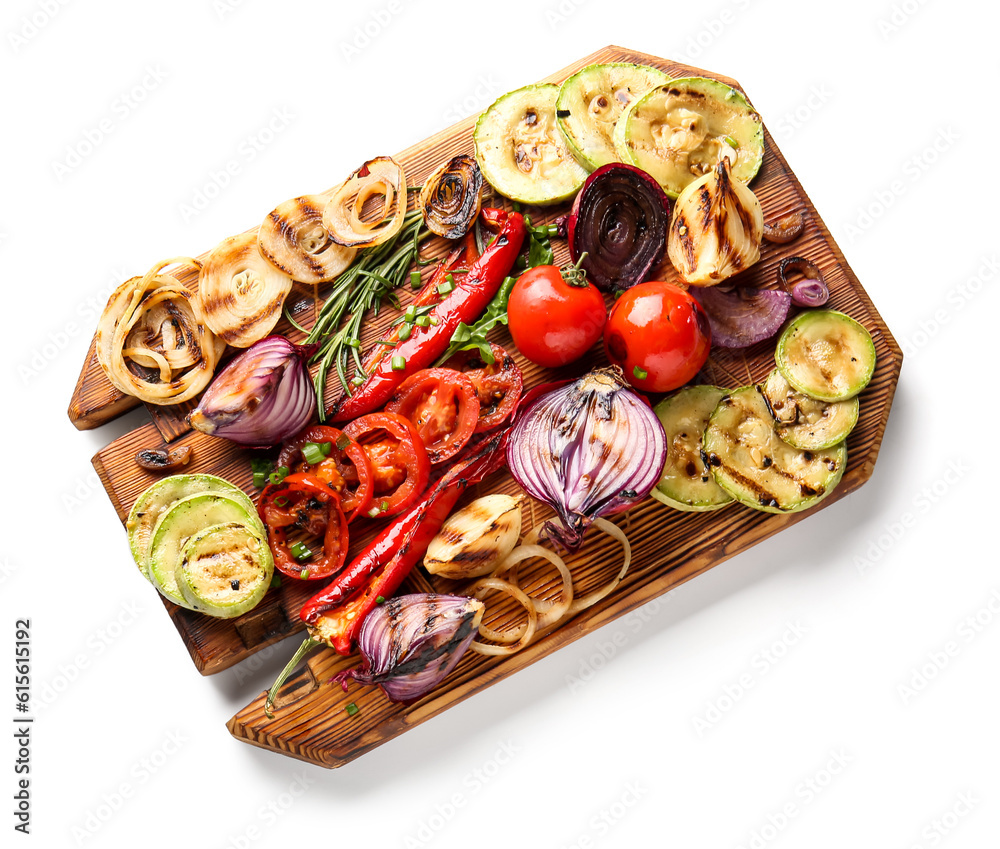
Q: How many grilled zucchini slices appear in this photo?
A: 10